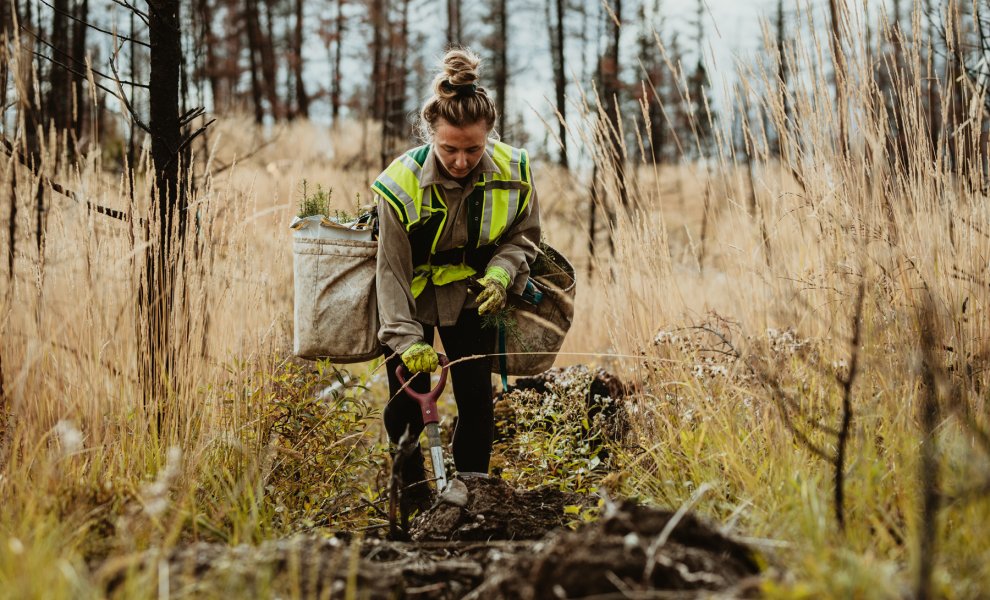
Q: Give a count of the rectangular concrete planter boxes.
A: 0